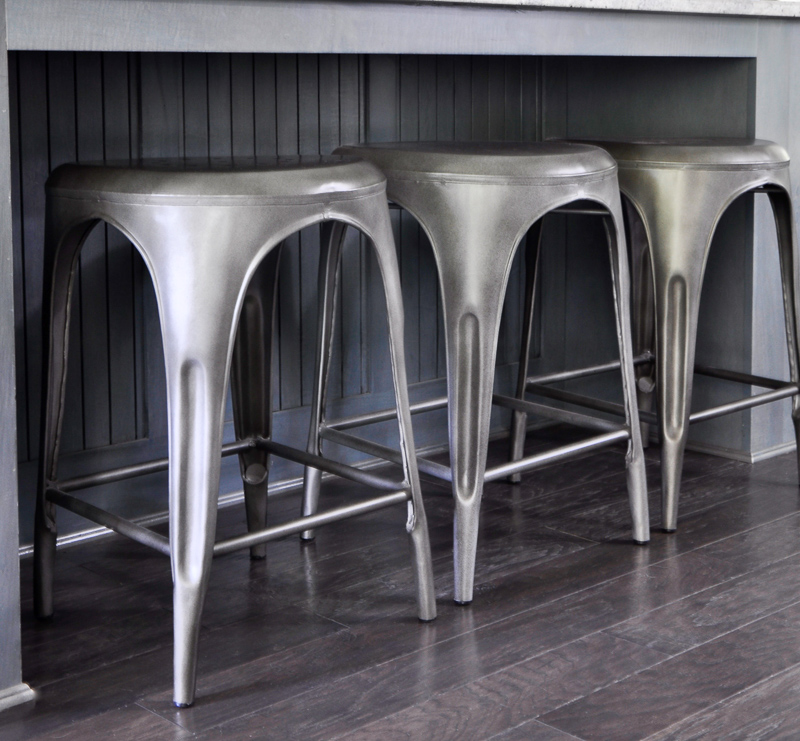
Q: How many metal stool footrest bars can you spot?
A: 12